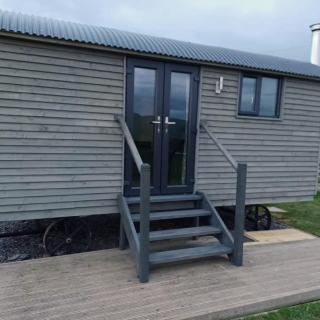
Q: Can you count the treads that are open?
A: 4